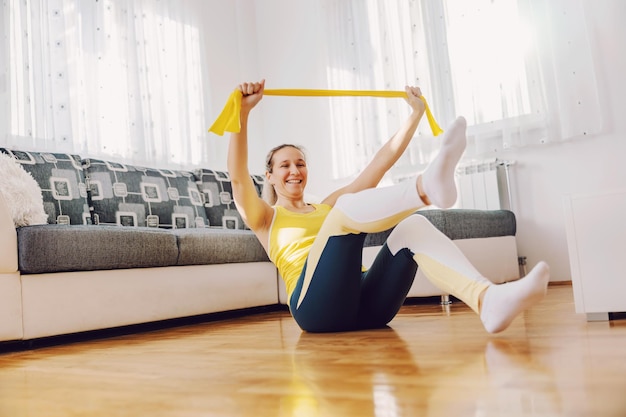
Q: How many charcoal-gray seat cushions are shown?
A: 3